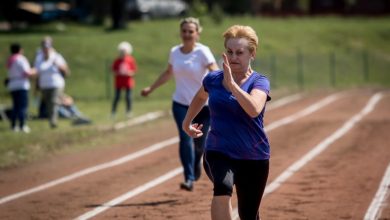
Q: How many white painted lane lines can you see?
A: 4